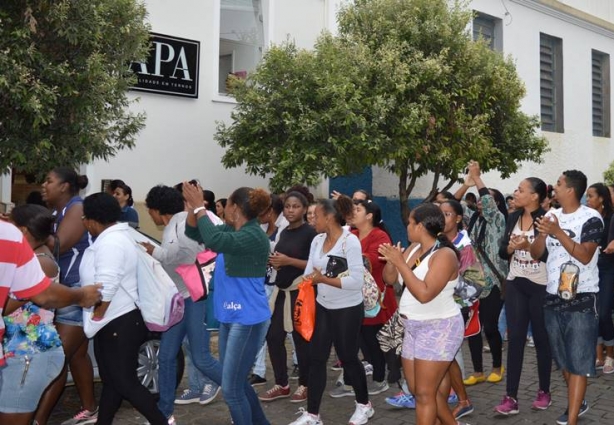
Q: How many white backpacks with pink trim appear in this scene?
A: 1